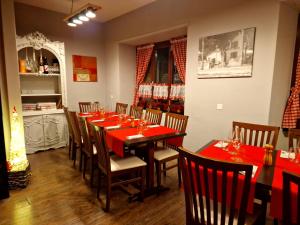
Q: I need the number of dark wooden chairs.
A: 13